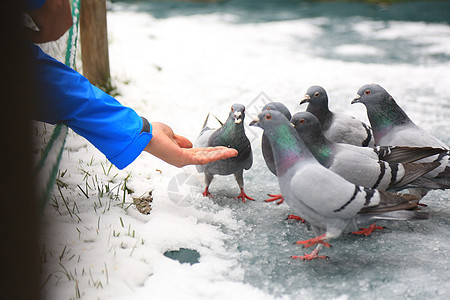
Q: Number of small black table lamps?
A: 0